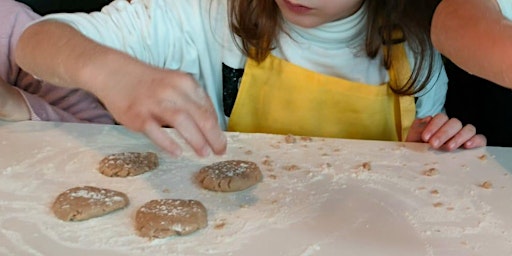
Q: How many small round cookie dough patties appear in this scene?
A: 4